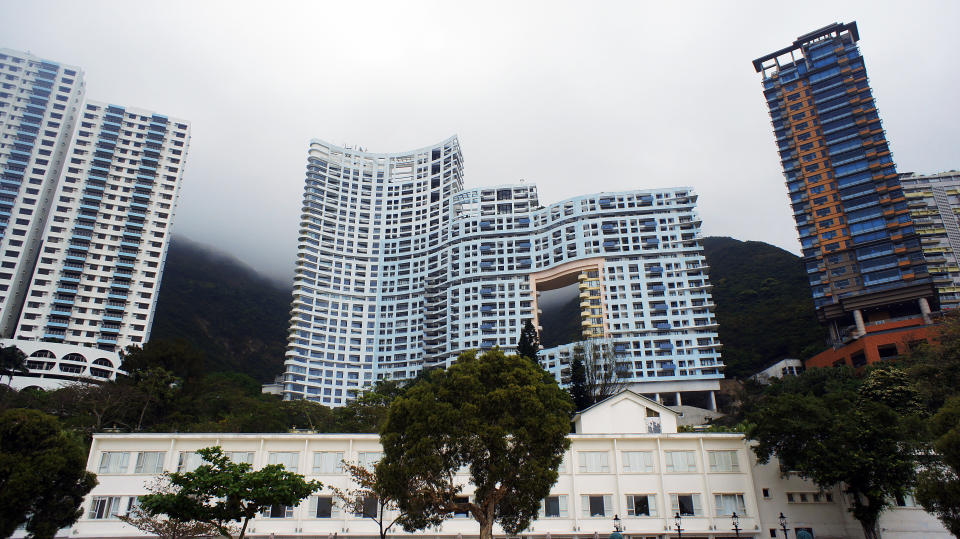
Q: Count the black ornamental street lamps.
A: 4